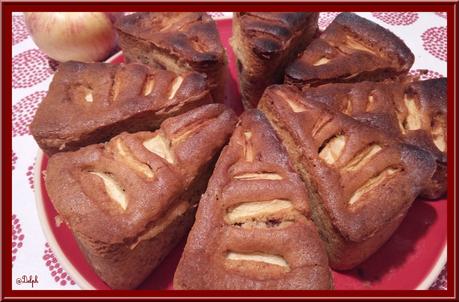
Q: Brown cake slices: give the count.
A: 8